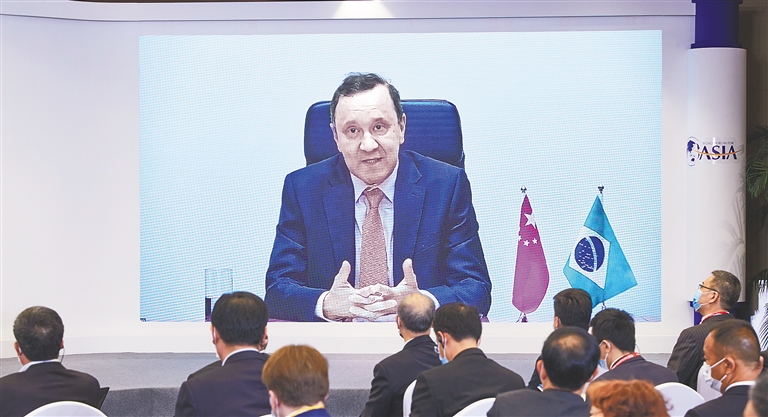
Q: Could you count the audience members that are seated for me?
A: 12